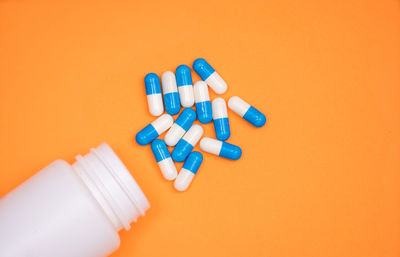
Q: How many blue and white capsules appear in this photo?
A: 13